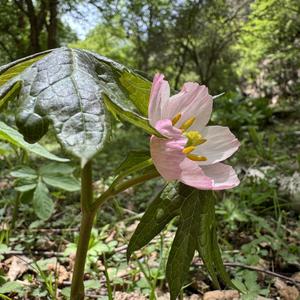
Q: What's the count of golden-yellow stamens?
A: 5